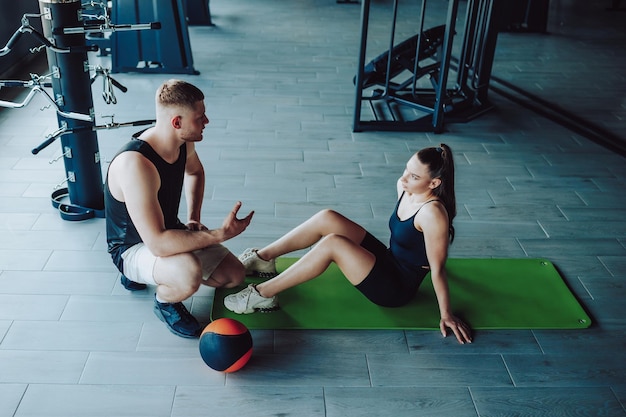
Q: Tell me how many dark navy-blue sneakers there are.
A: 2